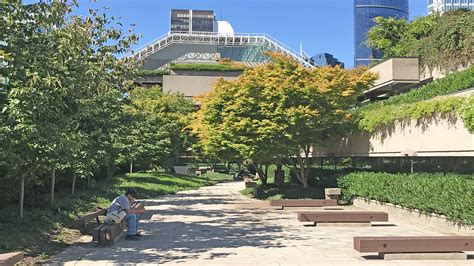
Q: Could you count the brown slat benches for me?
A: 5